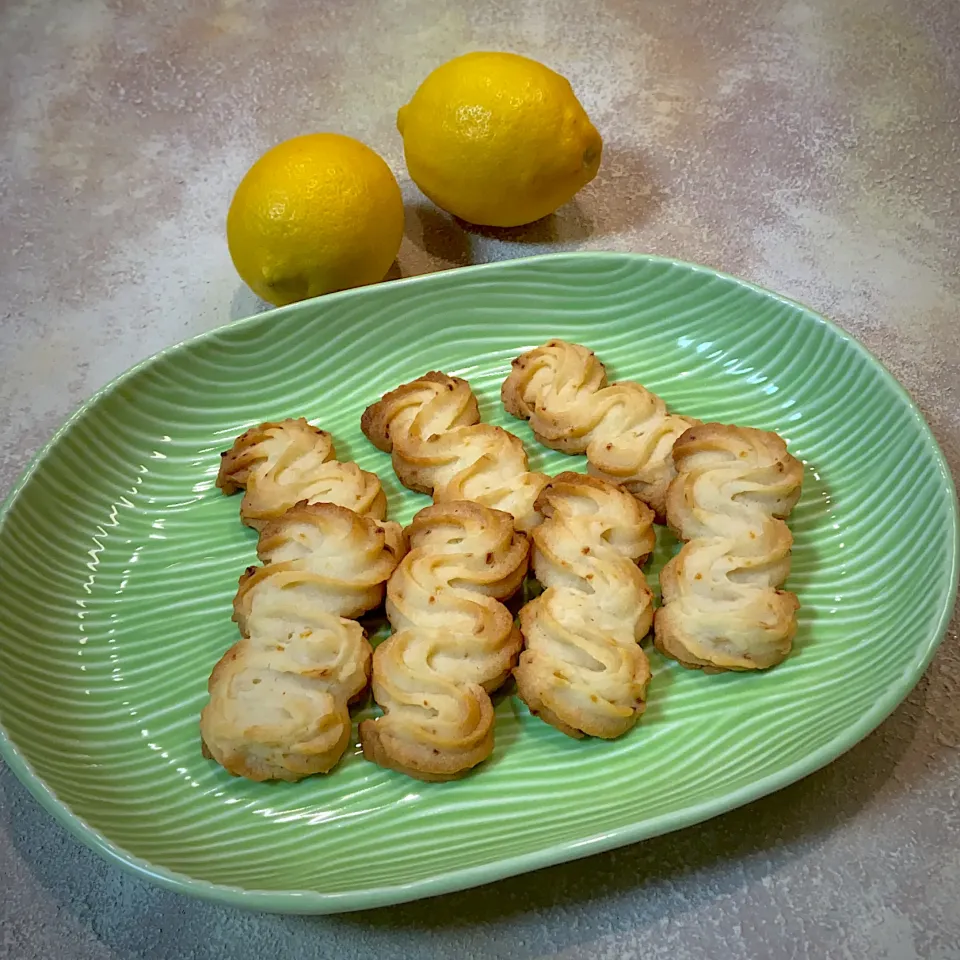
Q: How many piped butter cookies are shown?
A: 7